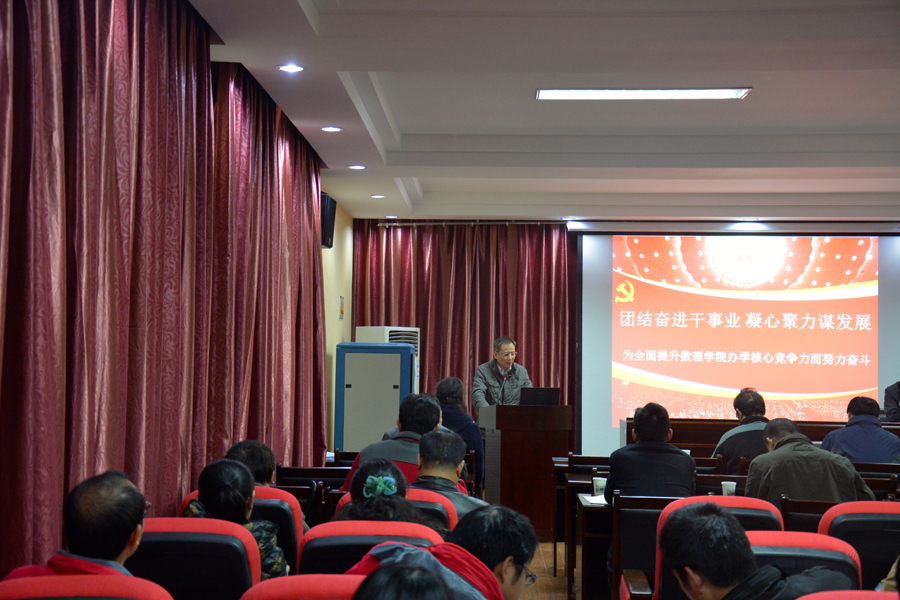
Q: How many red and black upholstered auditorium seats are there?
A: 10